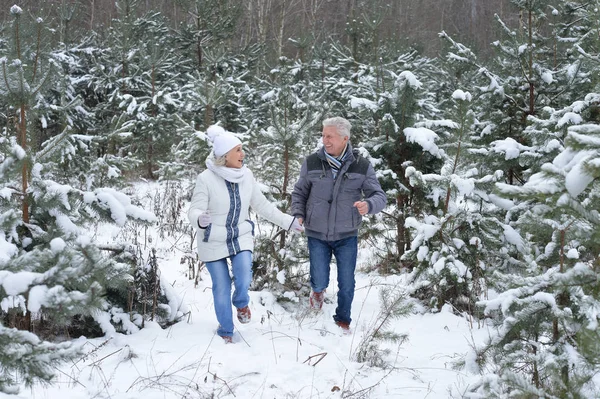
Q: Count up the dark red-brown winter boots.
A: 4